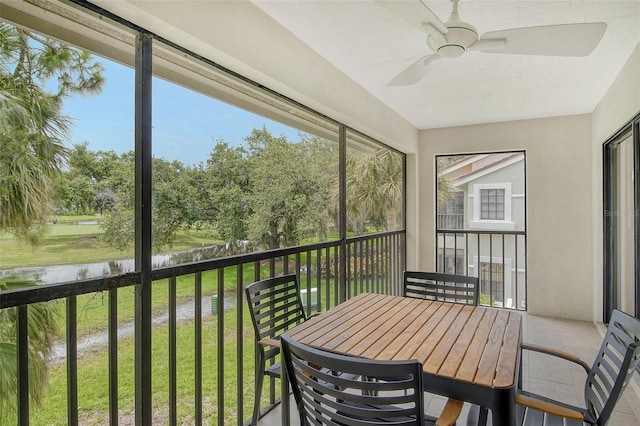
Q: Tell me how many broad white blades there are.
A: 3